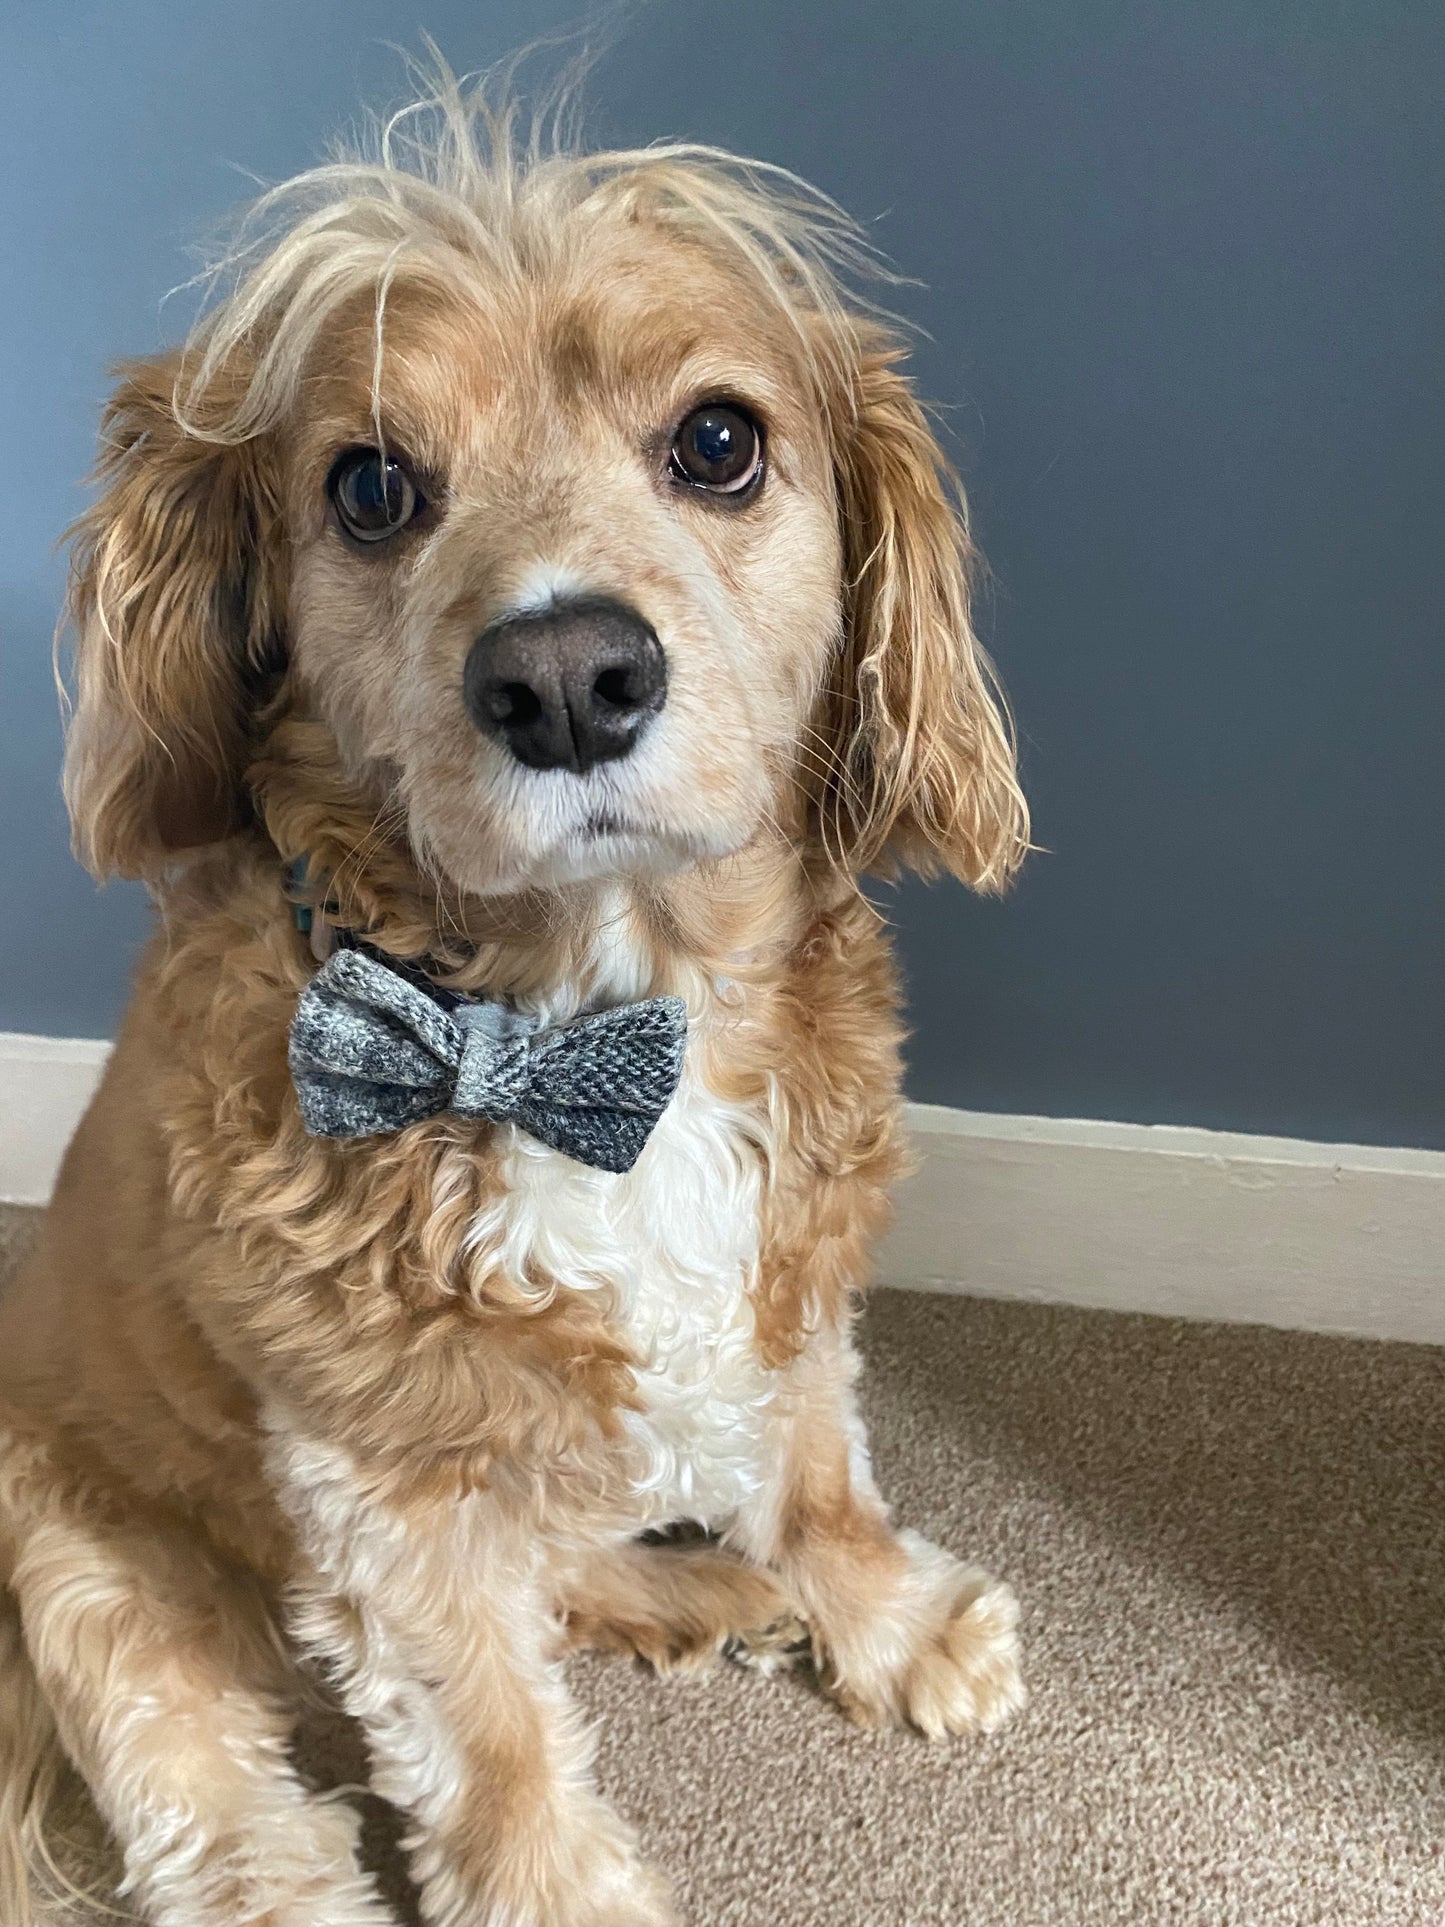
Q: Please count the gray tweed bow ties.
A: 1